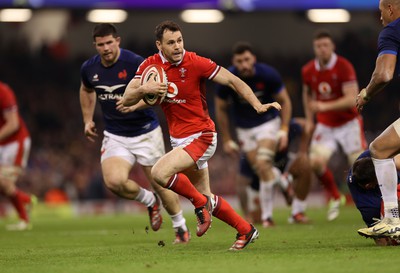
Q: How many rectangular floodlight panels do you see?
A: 4